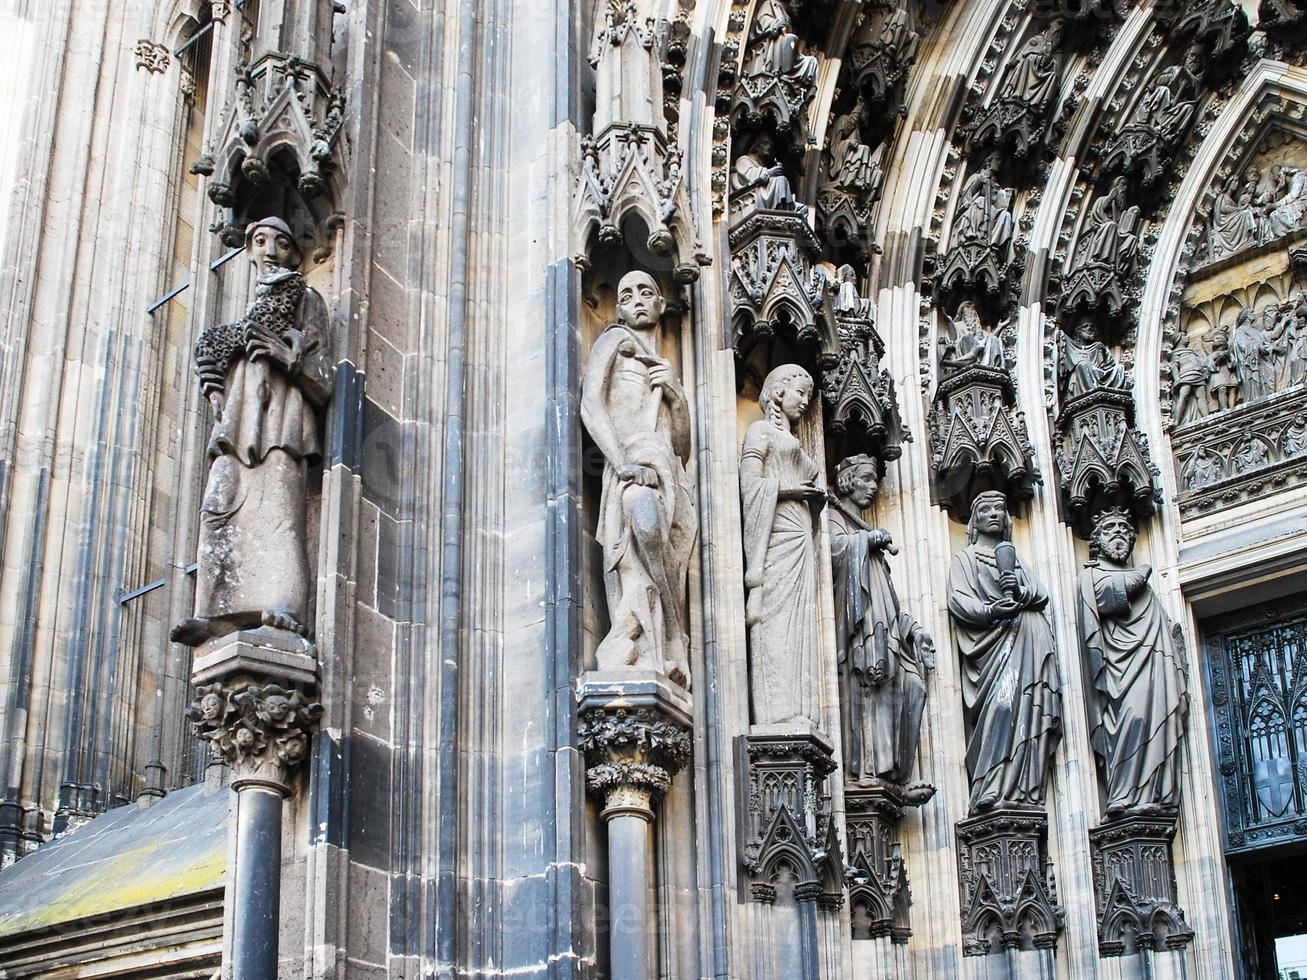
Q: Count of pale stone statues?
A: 3